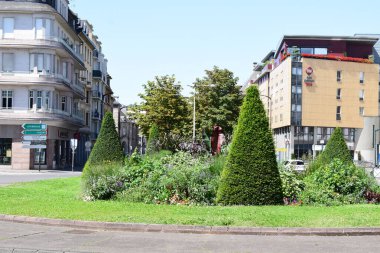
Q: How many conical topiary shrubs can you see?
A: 4